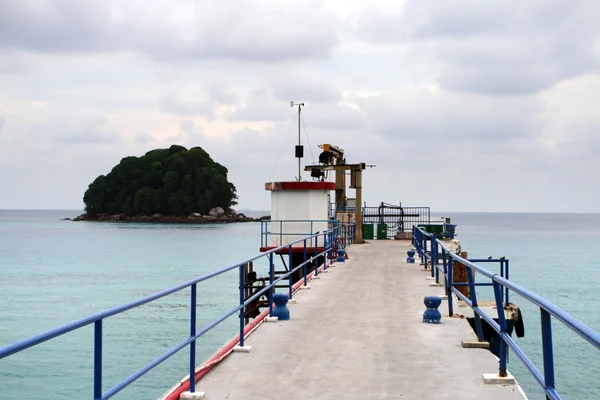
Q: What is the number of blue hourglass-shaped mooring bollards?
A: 4